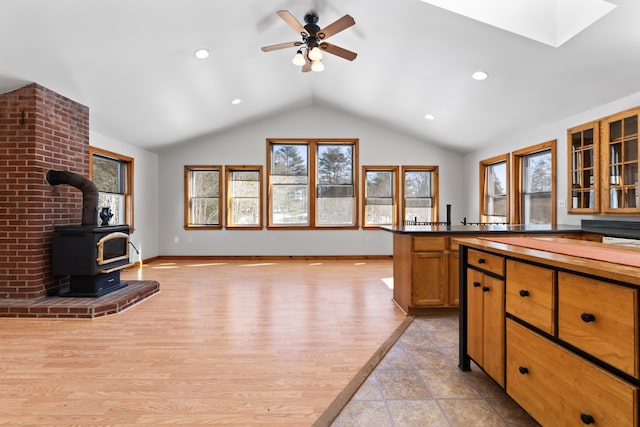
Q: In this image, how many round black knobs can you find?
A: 7